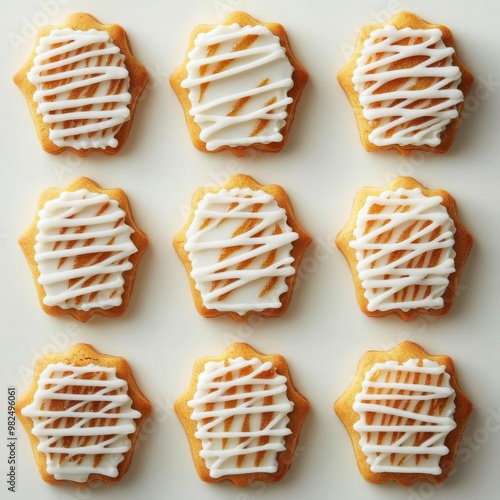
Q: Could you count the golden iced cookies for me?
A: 9